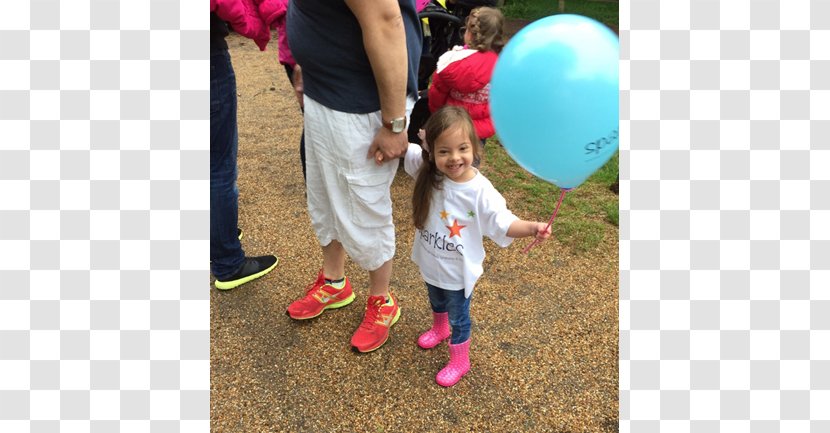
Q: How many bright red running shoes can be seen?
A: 2